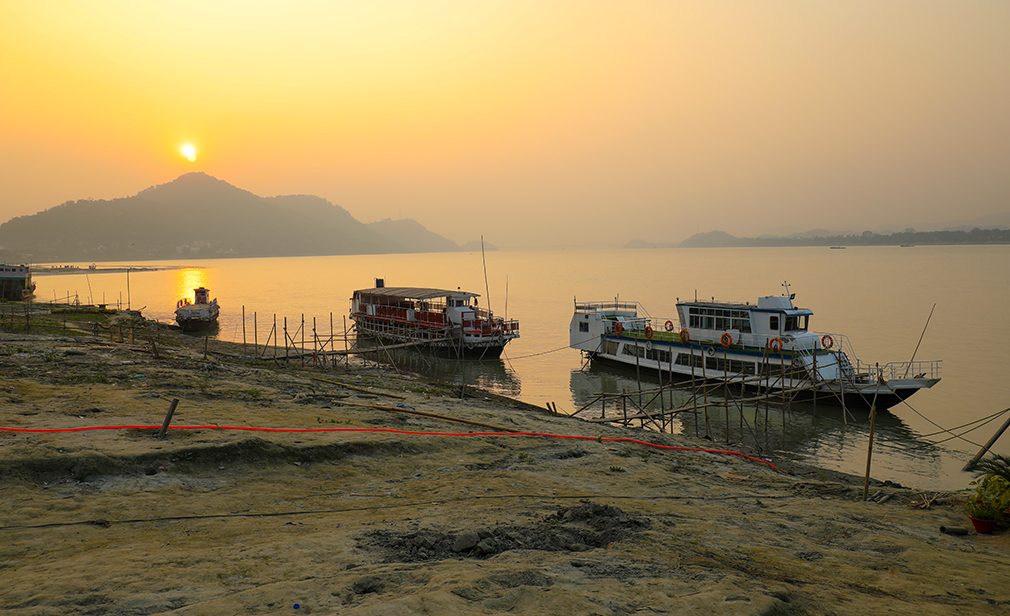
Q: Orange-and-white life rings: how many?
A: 7